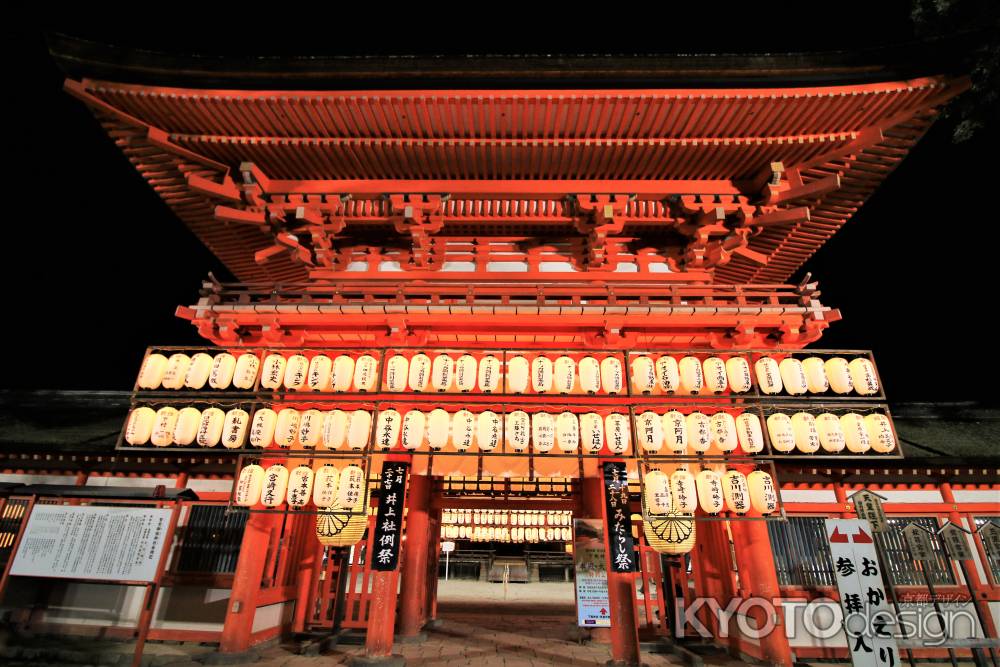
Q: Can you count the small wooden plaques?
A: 4